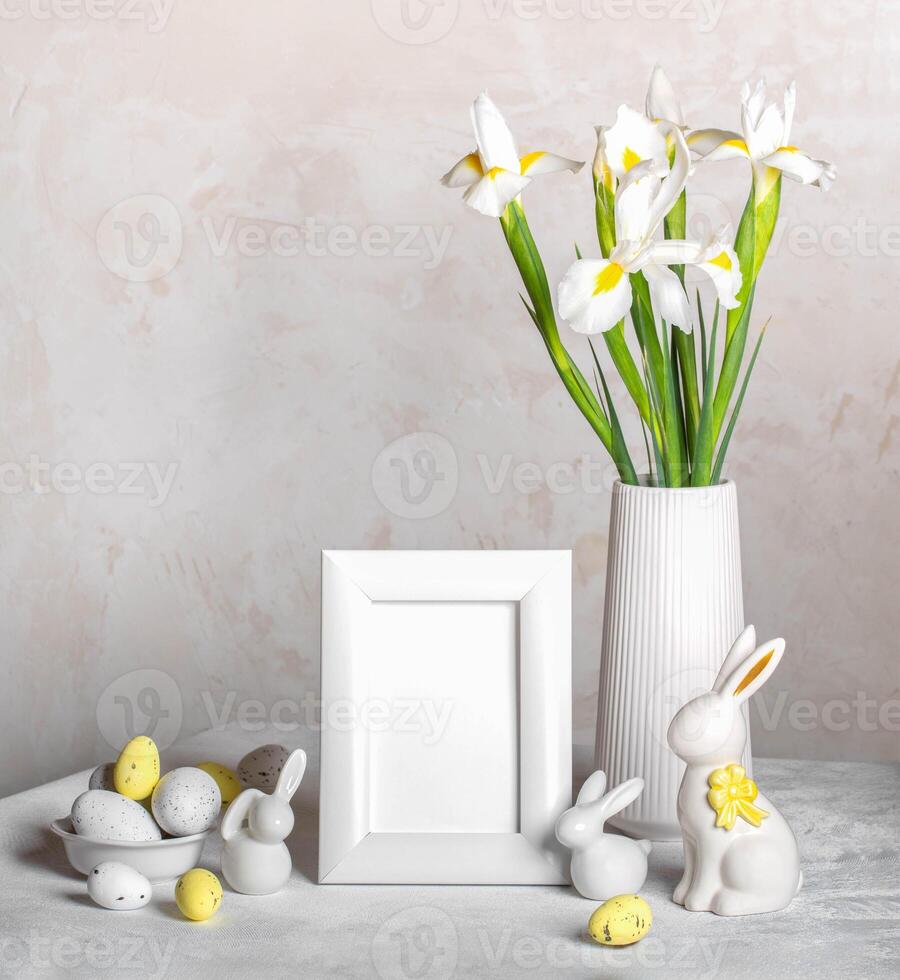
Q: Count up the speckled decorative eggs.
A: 9